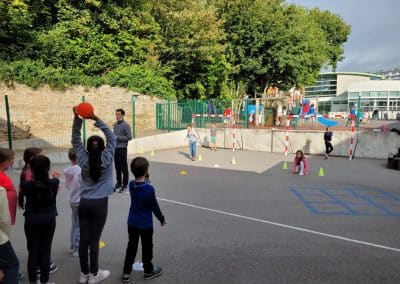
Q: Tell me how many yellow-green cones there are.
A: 6